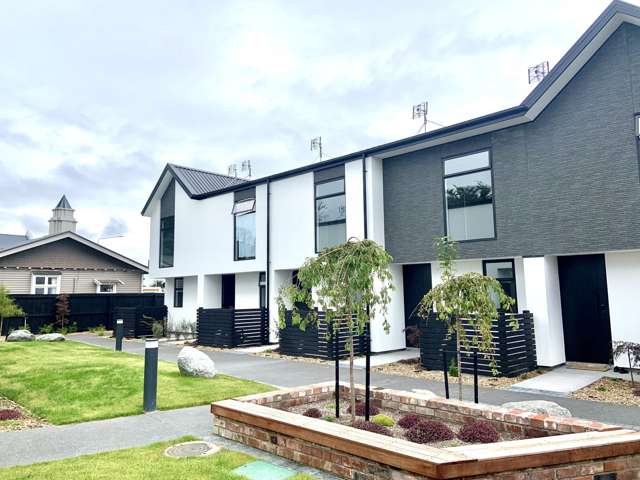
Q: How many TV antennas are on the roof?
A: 5